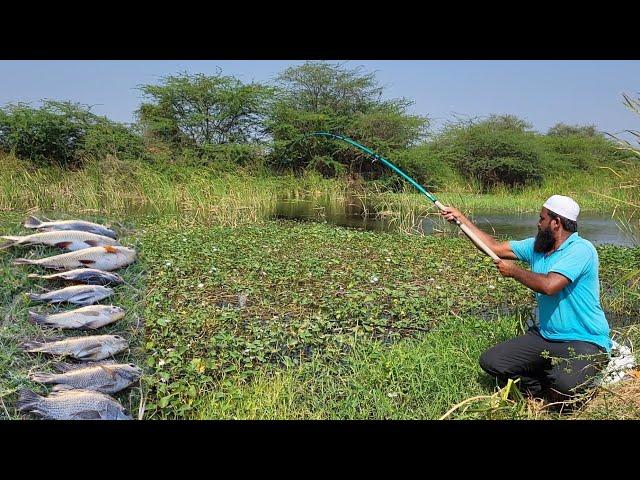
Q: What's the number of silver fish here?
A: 9